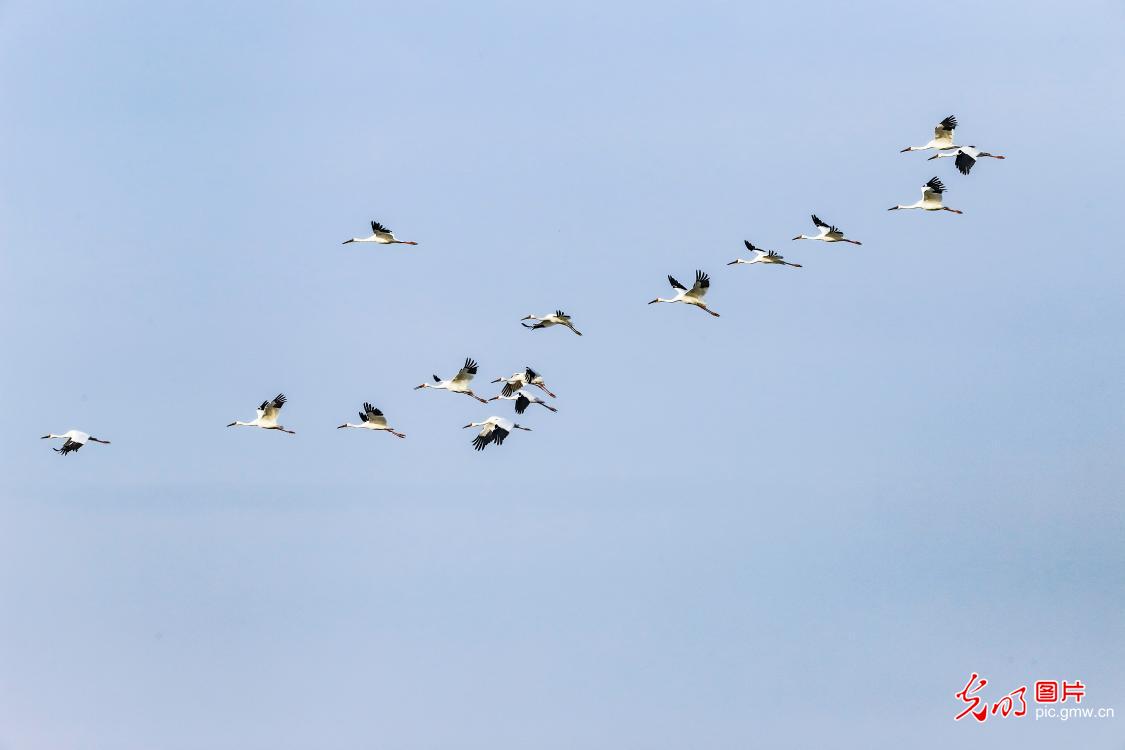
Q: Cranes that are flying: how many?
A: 15